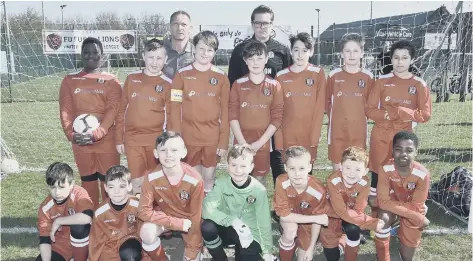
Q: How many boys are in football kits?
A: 14